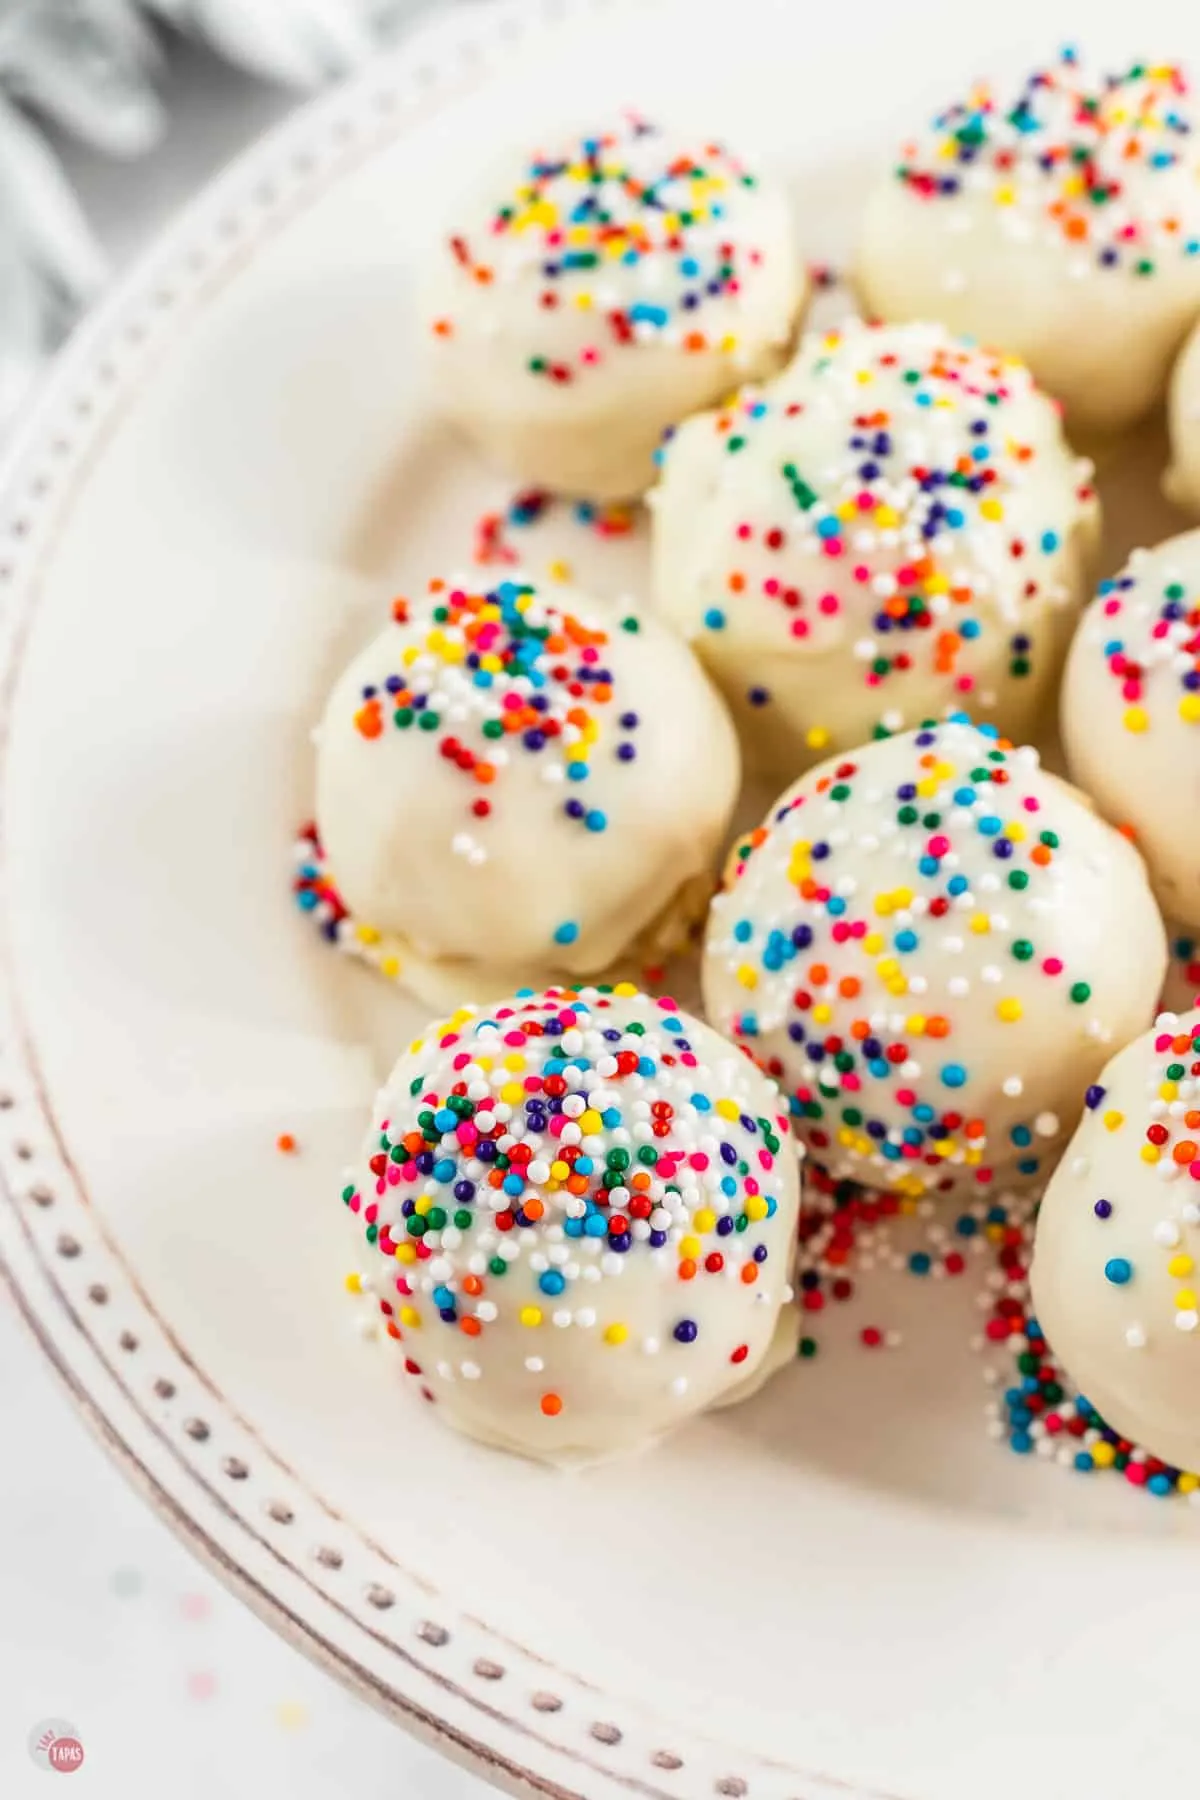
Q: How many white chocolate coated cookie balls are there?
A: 9